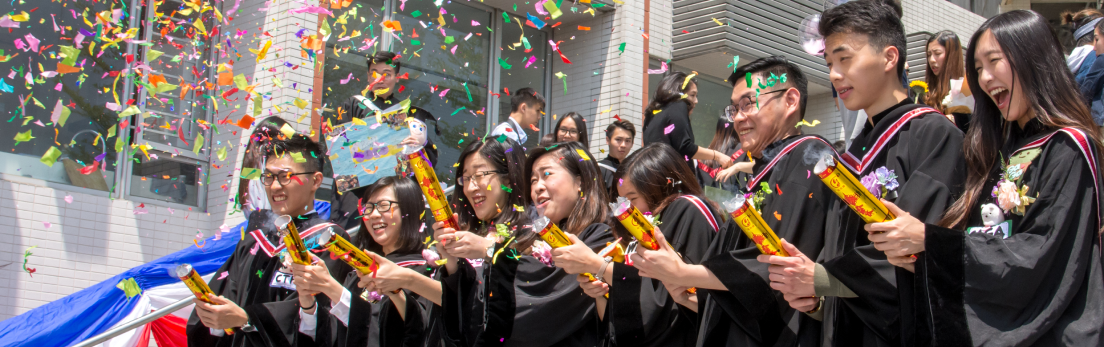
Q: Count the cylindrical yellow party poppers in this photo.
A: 8